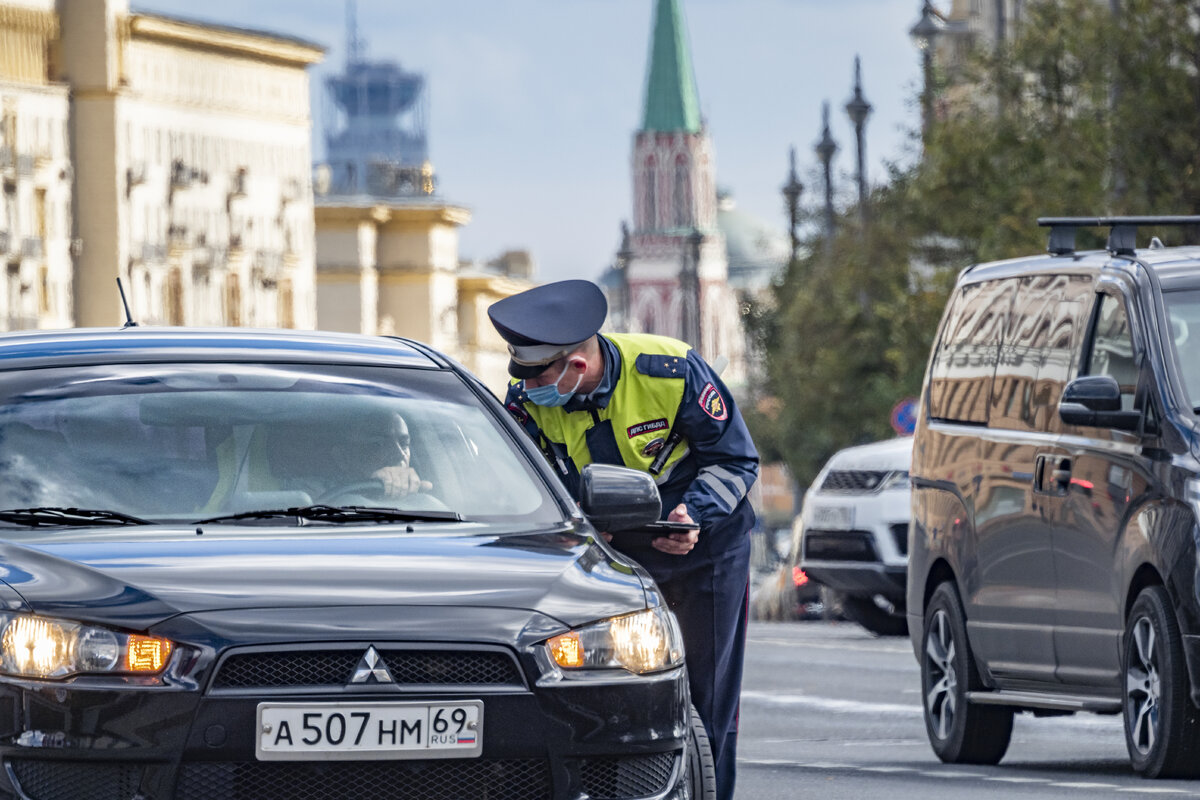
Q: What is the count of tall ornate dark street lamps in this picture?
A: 4